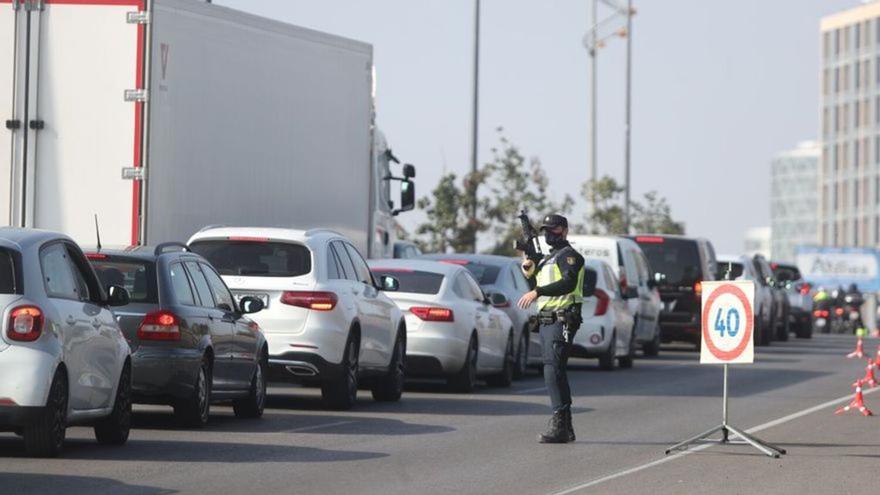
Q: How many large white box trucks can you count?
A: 1